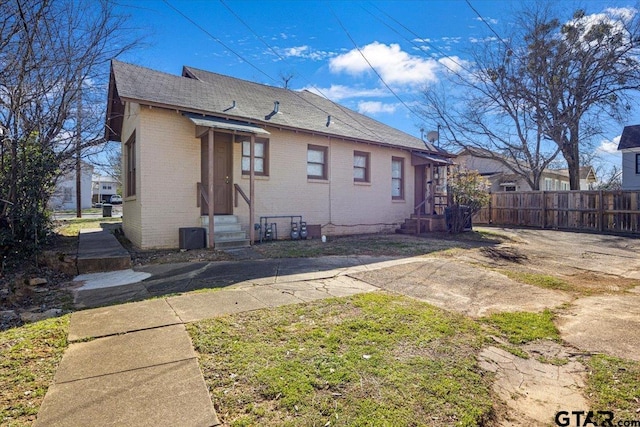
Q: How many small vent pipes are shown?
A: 3